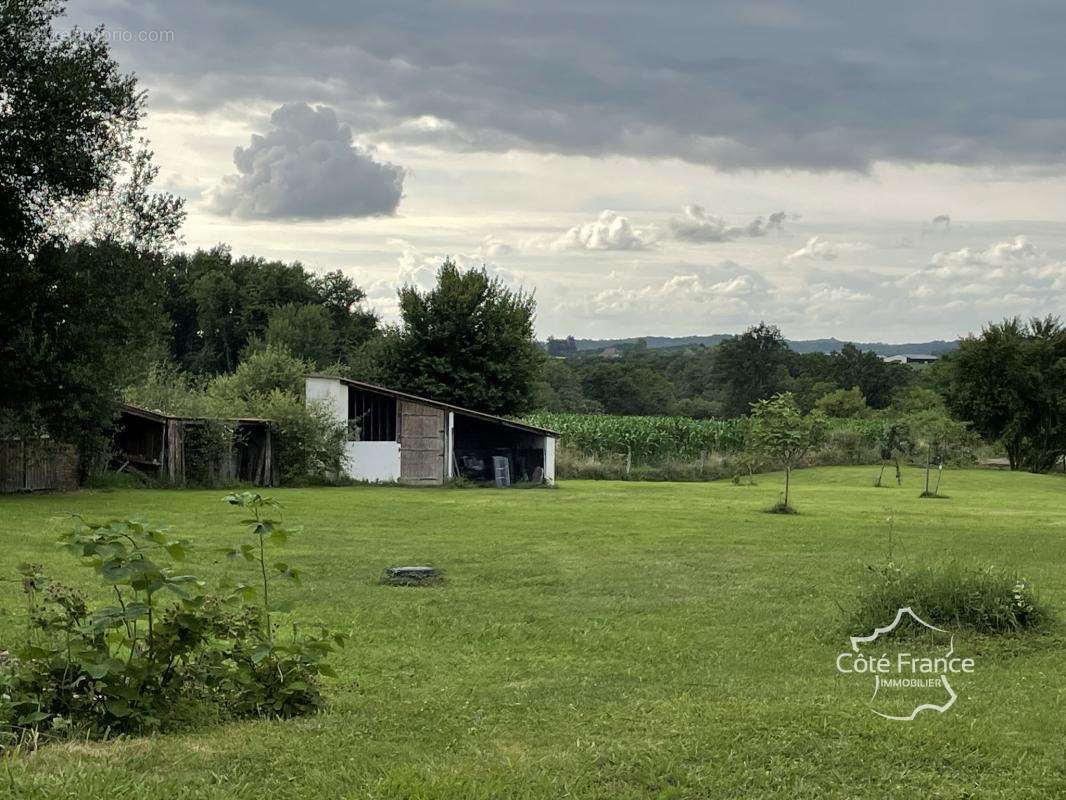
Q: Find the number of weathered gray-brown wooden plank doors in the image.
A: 1